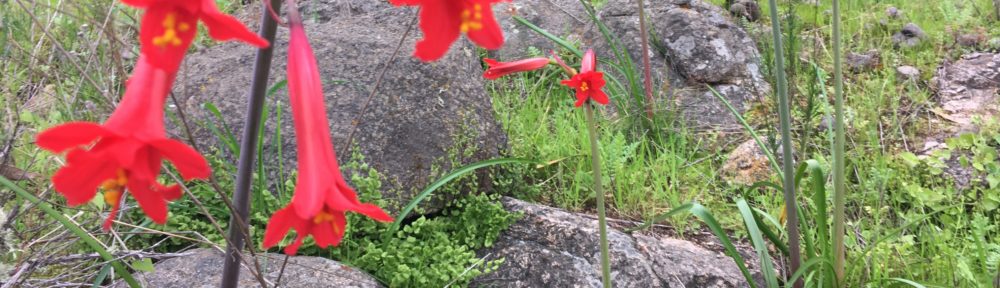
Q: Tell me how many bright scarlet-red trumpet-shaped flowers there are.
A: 6